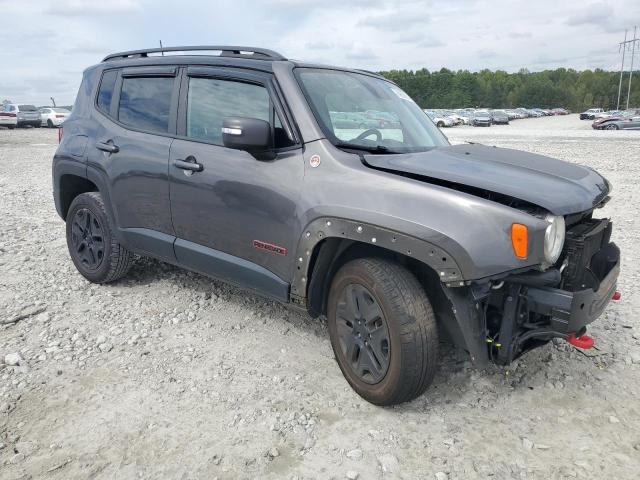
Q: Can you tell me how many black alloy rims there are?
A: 2